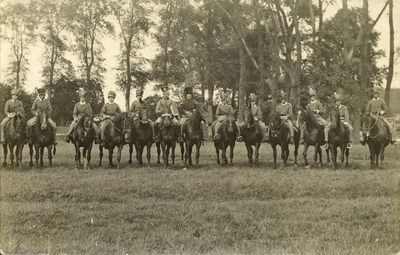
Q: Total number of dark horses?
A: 13